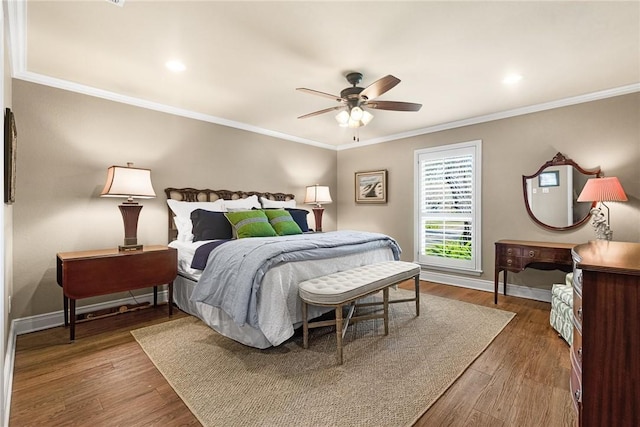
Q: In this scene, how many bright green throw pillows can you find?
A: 2